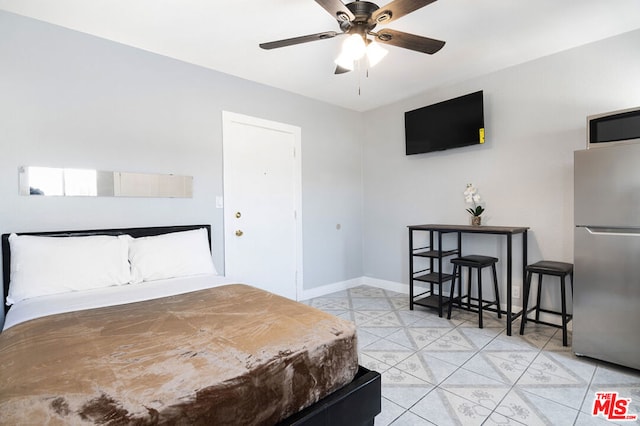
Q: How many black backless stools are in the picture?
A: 2